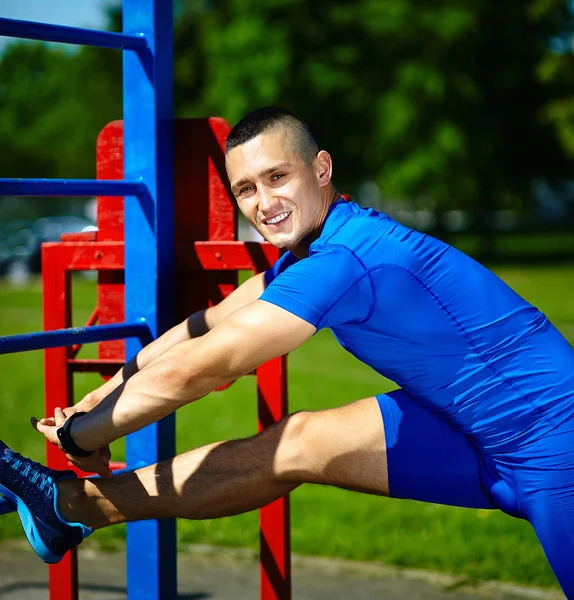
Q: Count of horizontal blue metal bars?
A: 4